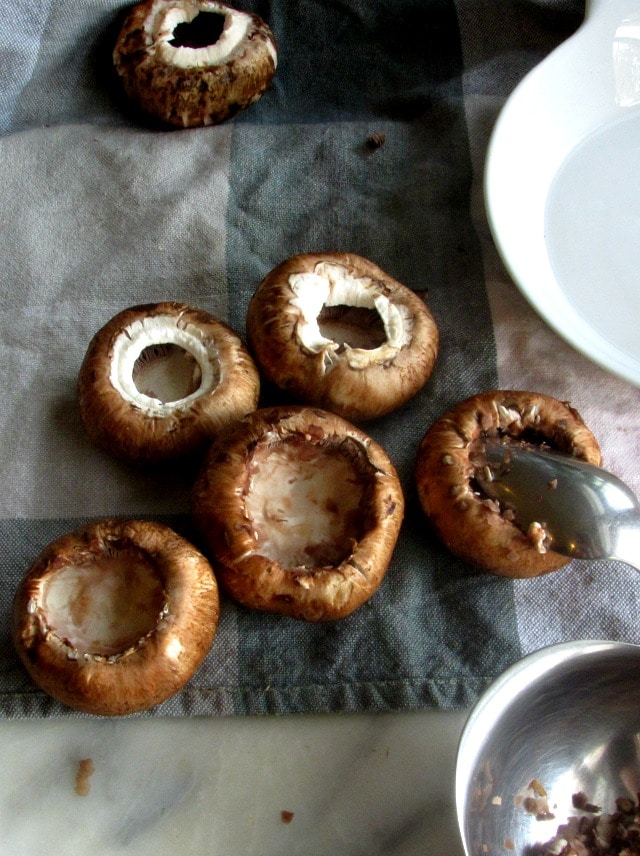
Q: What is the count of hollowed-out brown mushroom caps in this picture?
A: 6